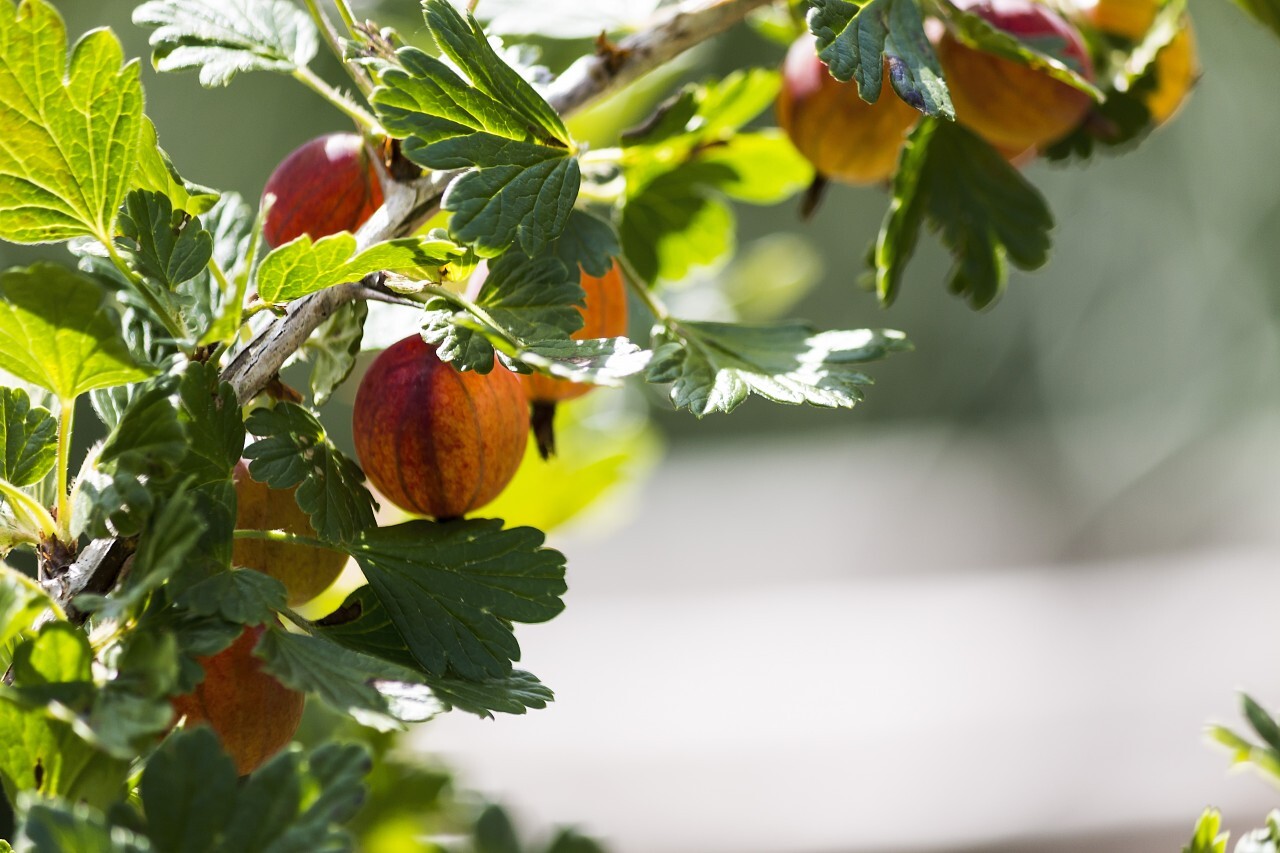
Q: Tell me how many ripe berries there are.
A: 8